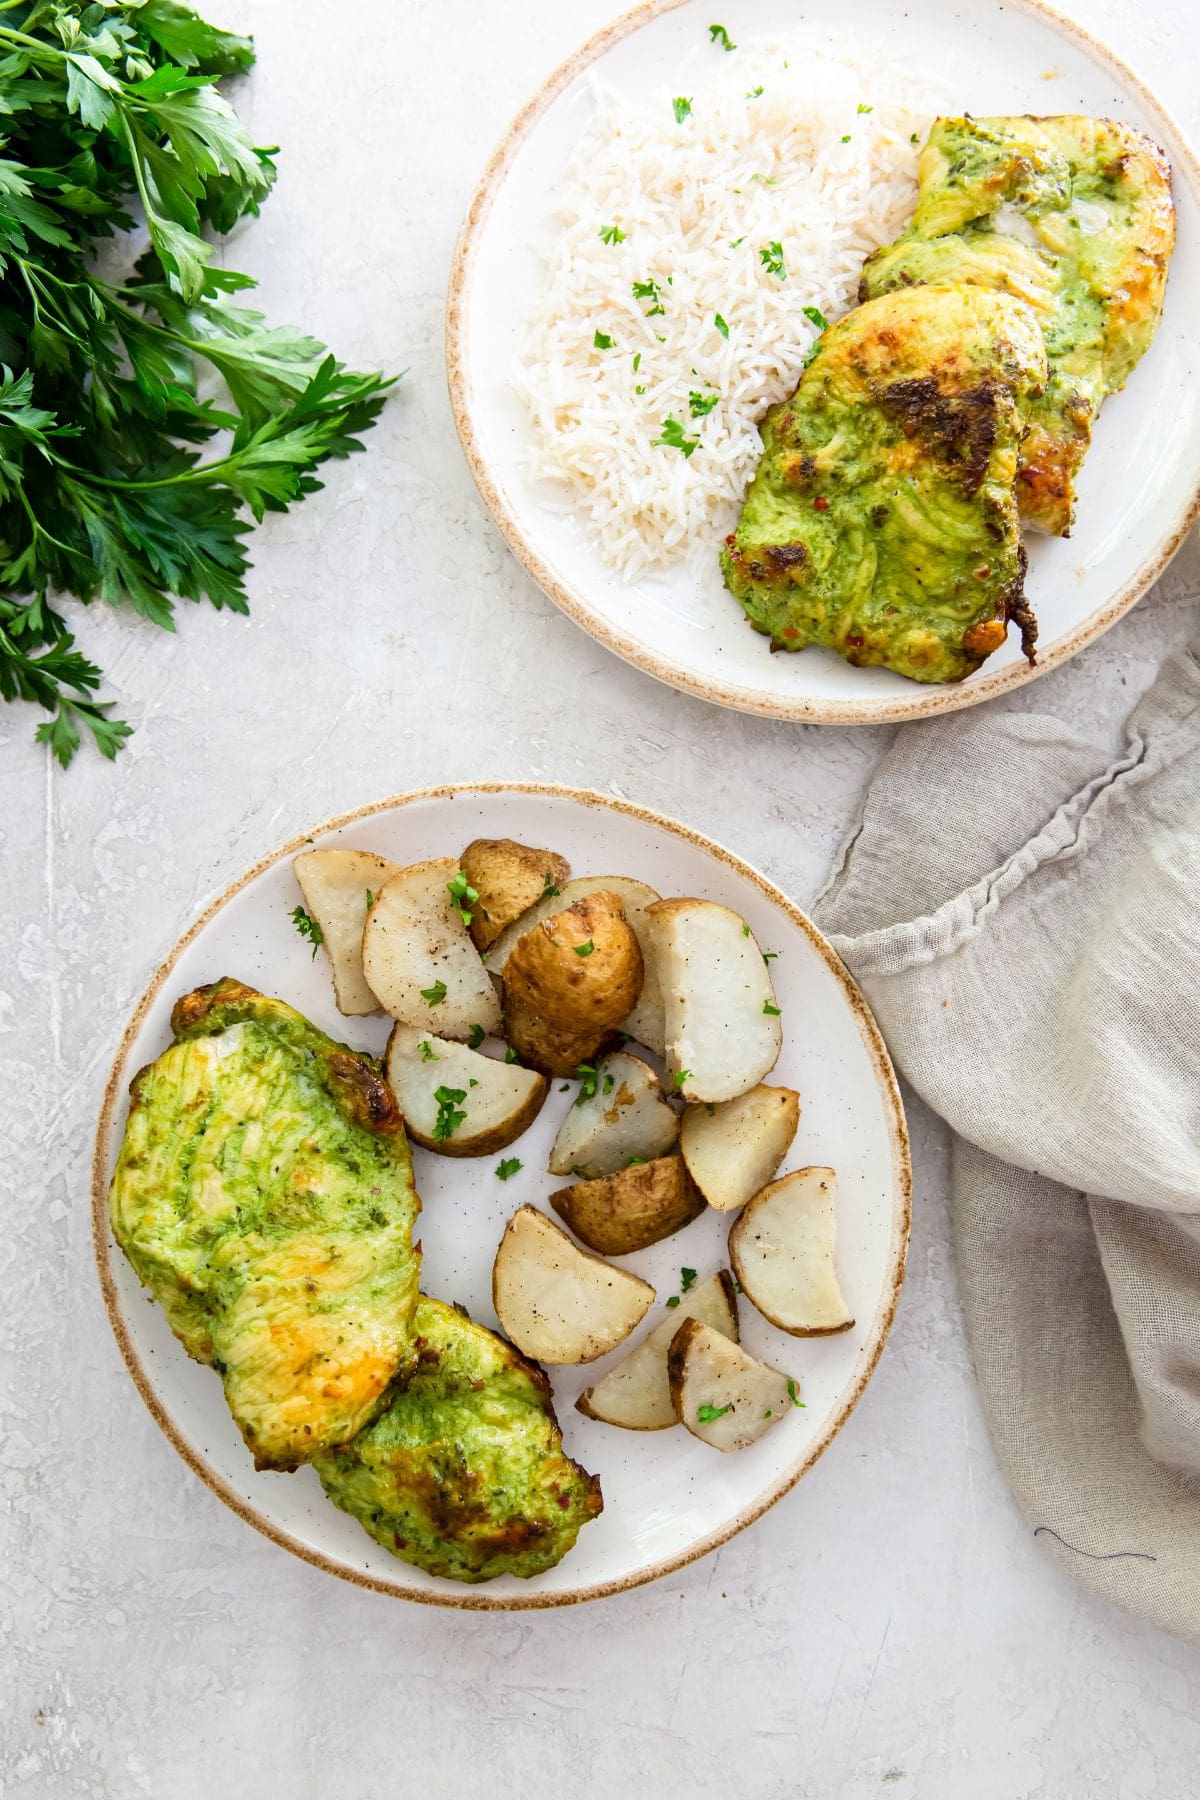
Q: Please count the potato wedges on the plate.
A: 14